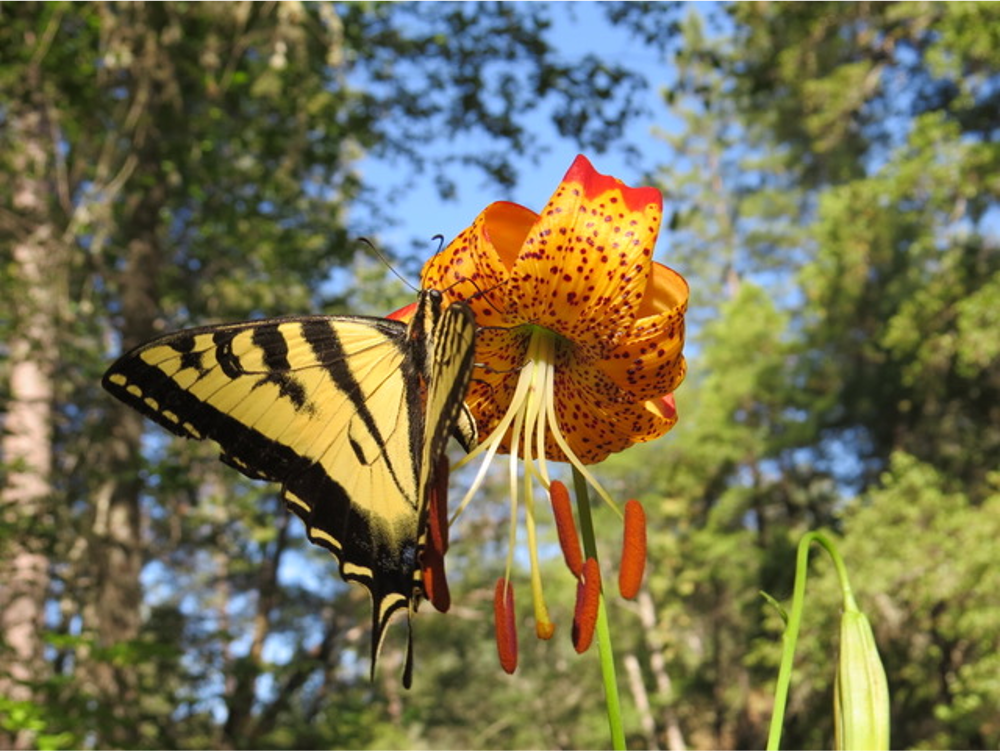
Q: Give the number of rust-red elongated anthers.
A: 6